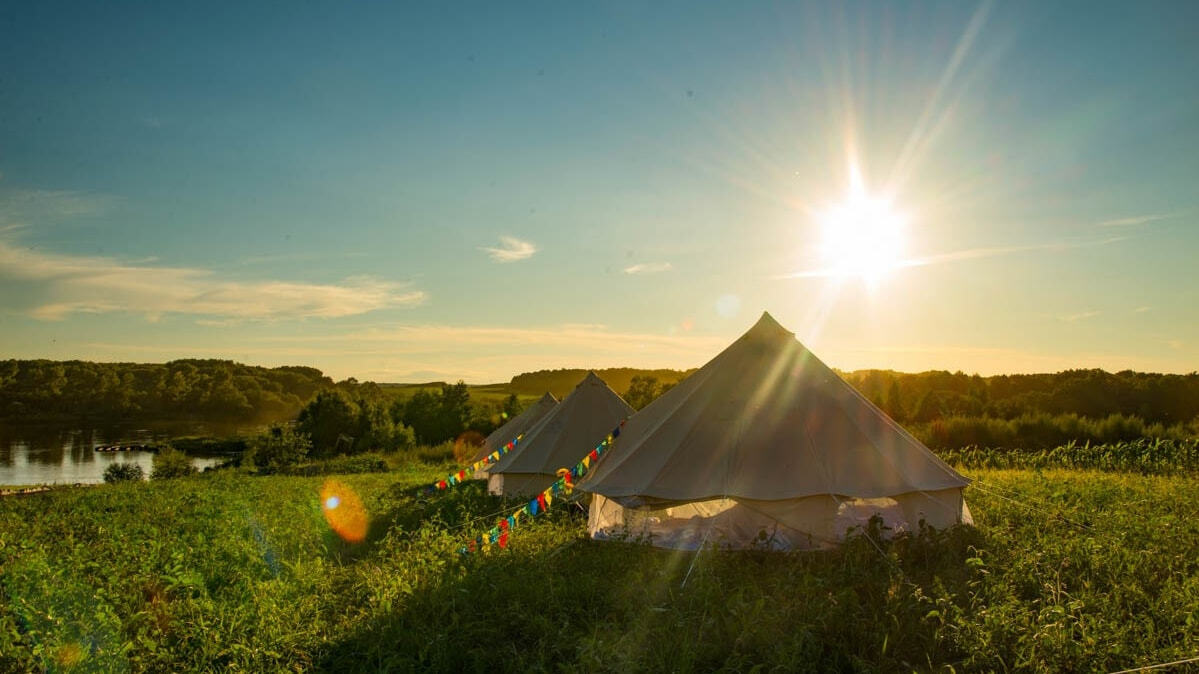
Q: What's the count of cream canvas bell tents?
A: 3